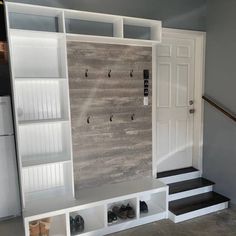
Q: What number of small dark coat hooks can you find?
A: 6